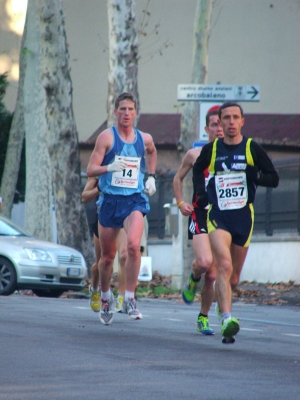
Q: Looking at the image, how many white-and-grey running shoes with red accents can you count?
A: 2